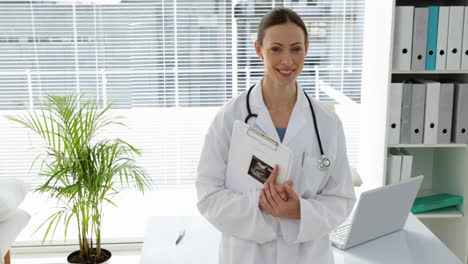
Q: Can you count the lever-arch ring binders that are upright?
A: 14